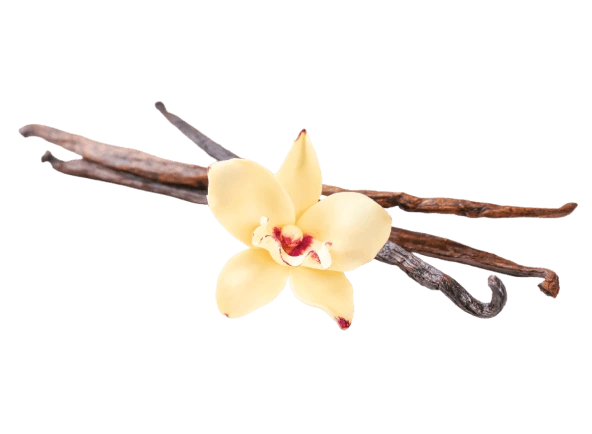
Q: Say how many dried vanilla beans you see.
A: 3